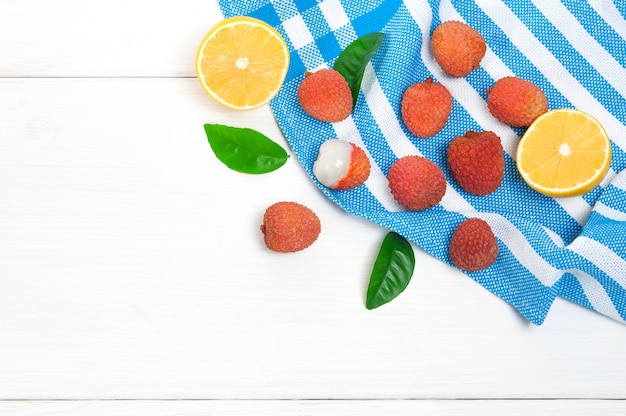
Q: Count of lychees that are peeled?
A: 1